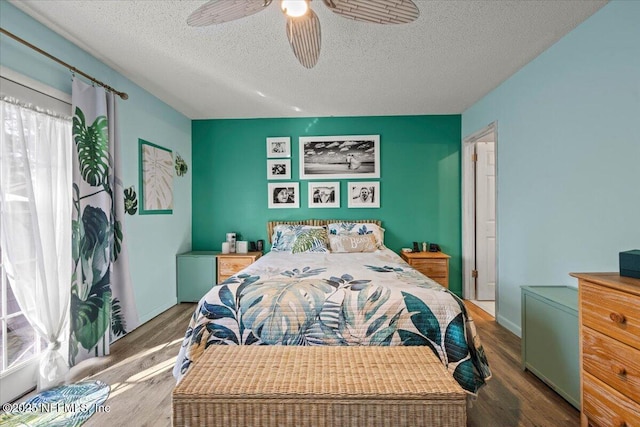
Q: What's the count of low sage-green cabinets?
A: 2